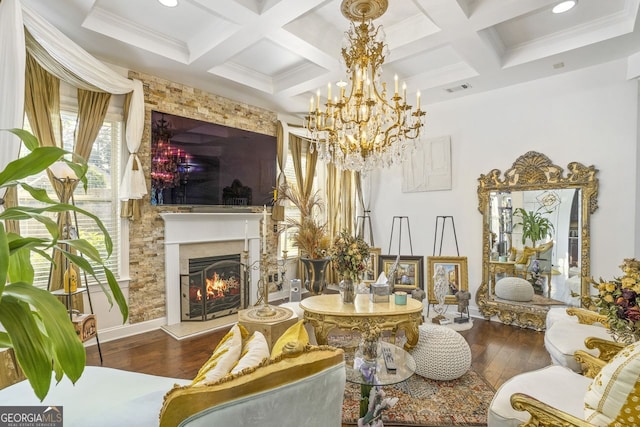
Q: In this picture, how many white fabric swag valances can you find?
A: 2